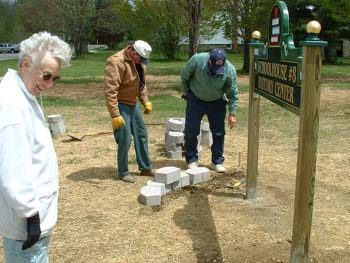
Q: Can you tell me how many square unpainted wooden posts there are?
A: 2